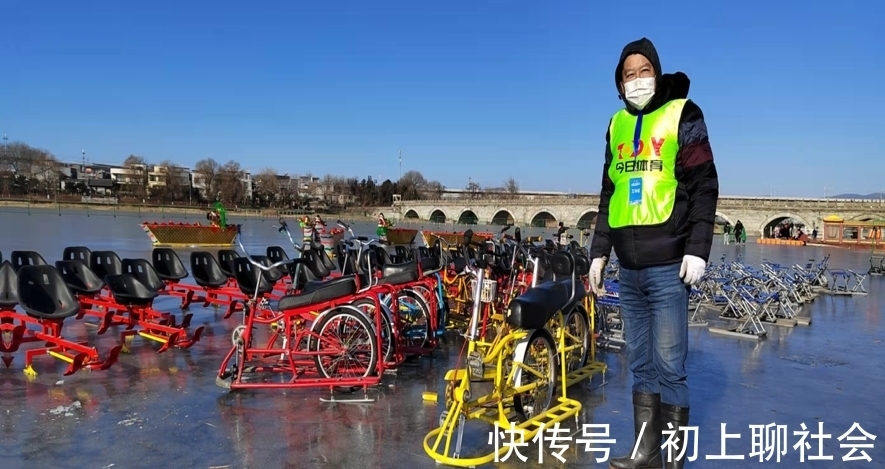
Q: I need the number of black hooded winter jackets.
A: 1